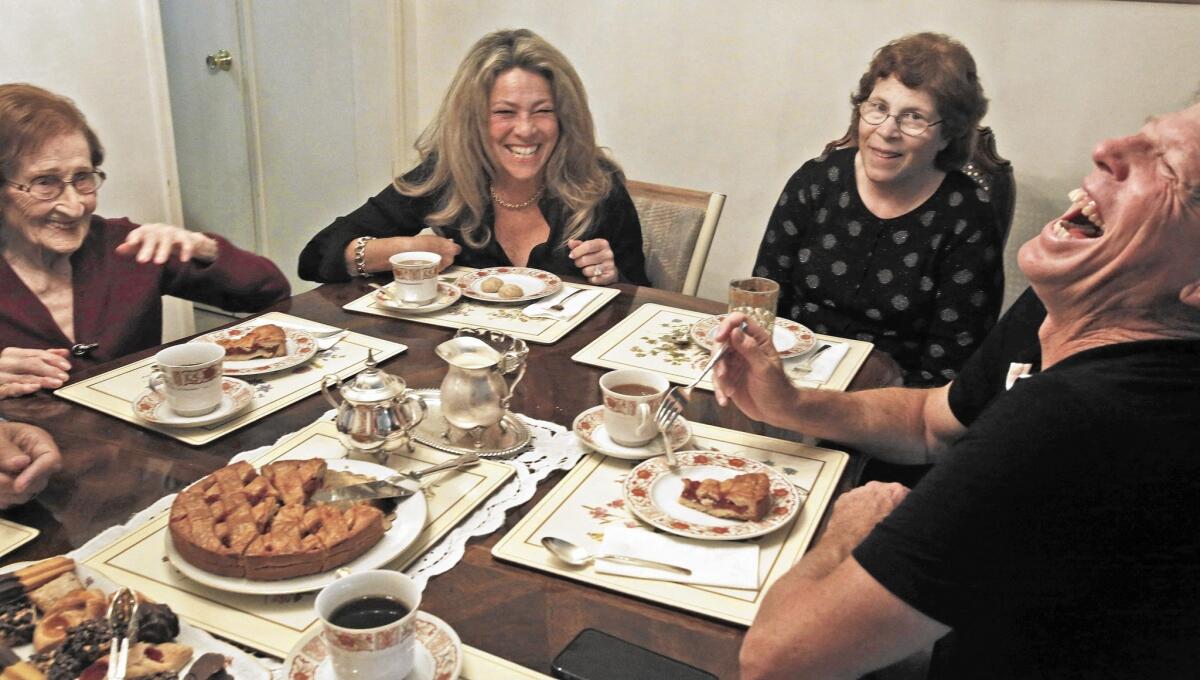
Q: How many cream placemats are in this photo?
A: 7